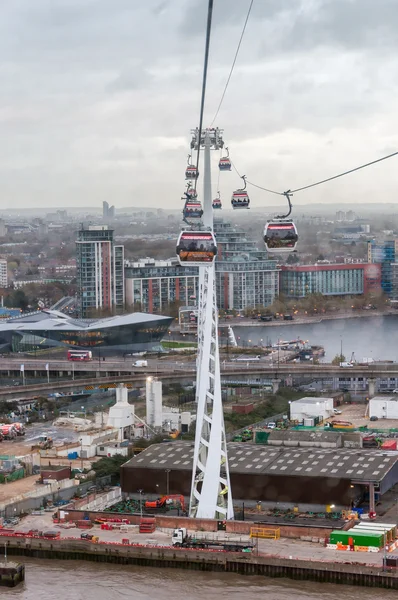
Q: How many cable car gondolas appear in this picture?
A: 8